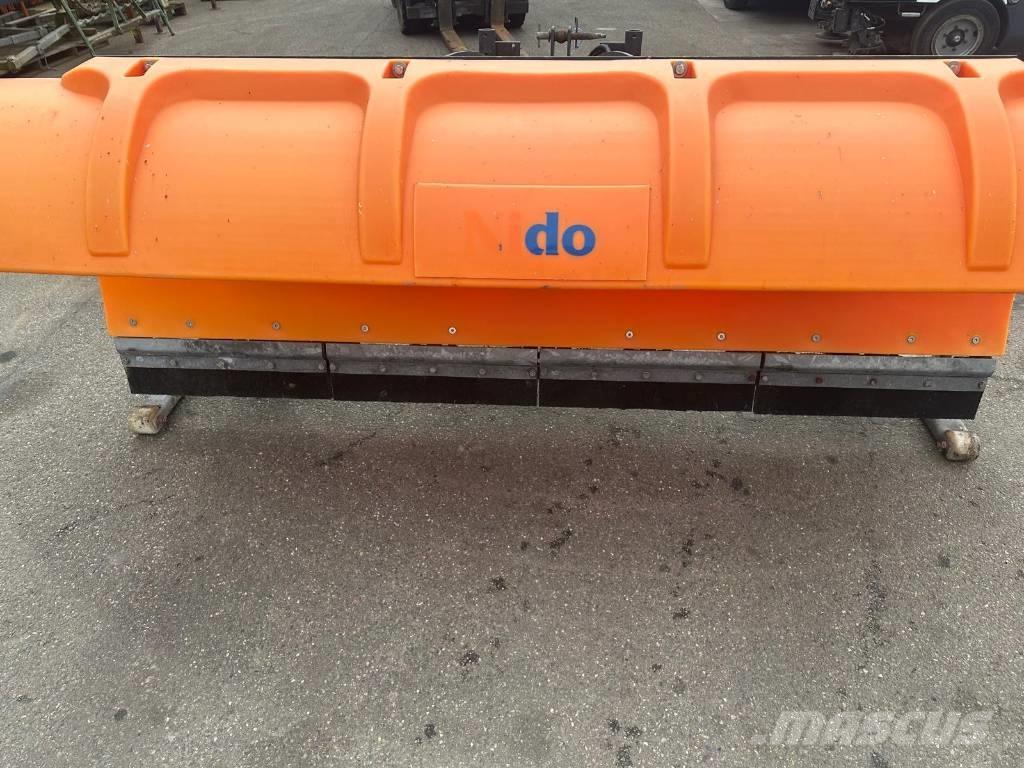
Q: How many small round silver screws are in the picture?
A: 10